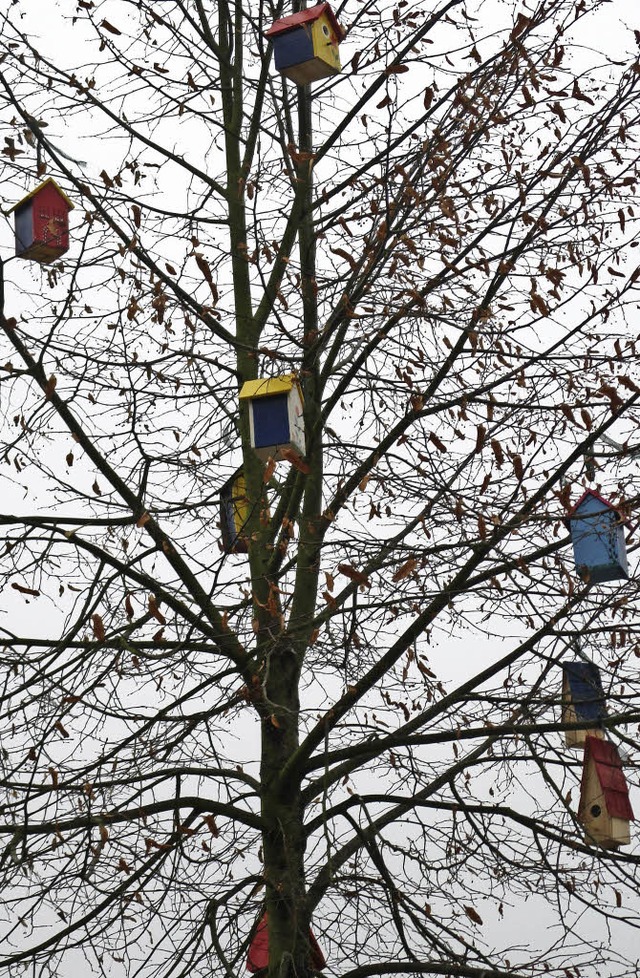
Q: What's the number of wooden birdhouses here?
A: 8